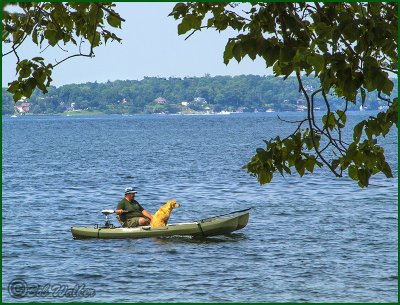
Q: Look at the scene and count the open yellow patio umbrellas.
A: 0